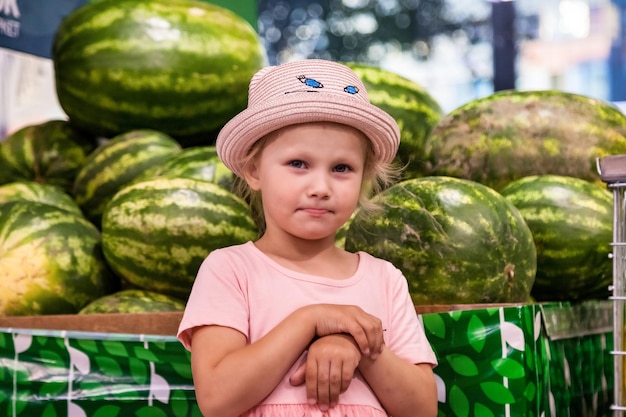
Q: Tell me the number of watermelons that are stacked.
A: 12